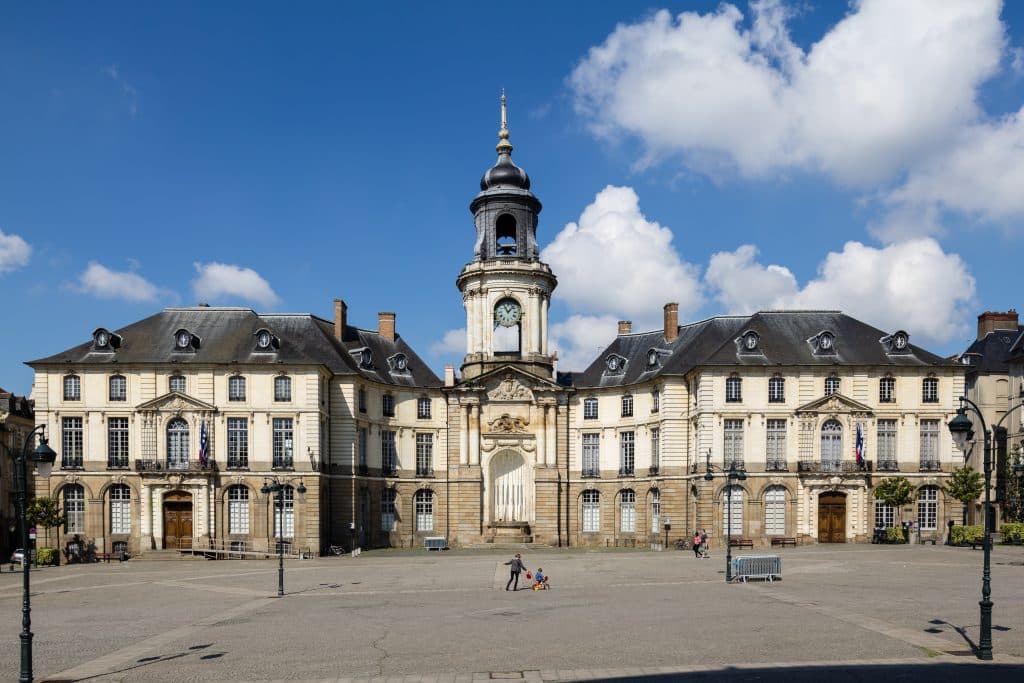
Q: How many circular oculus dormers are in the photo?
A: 10